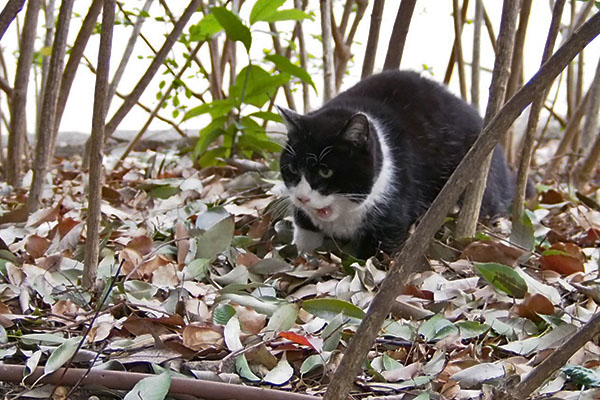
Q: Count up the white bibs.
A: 1